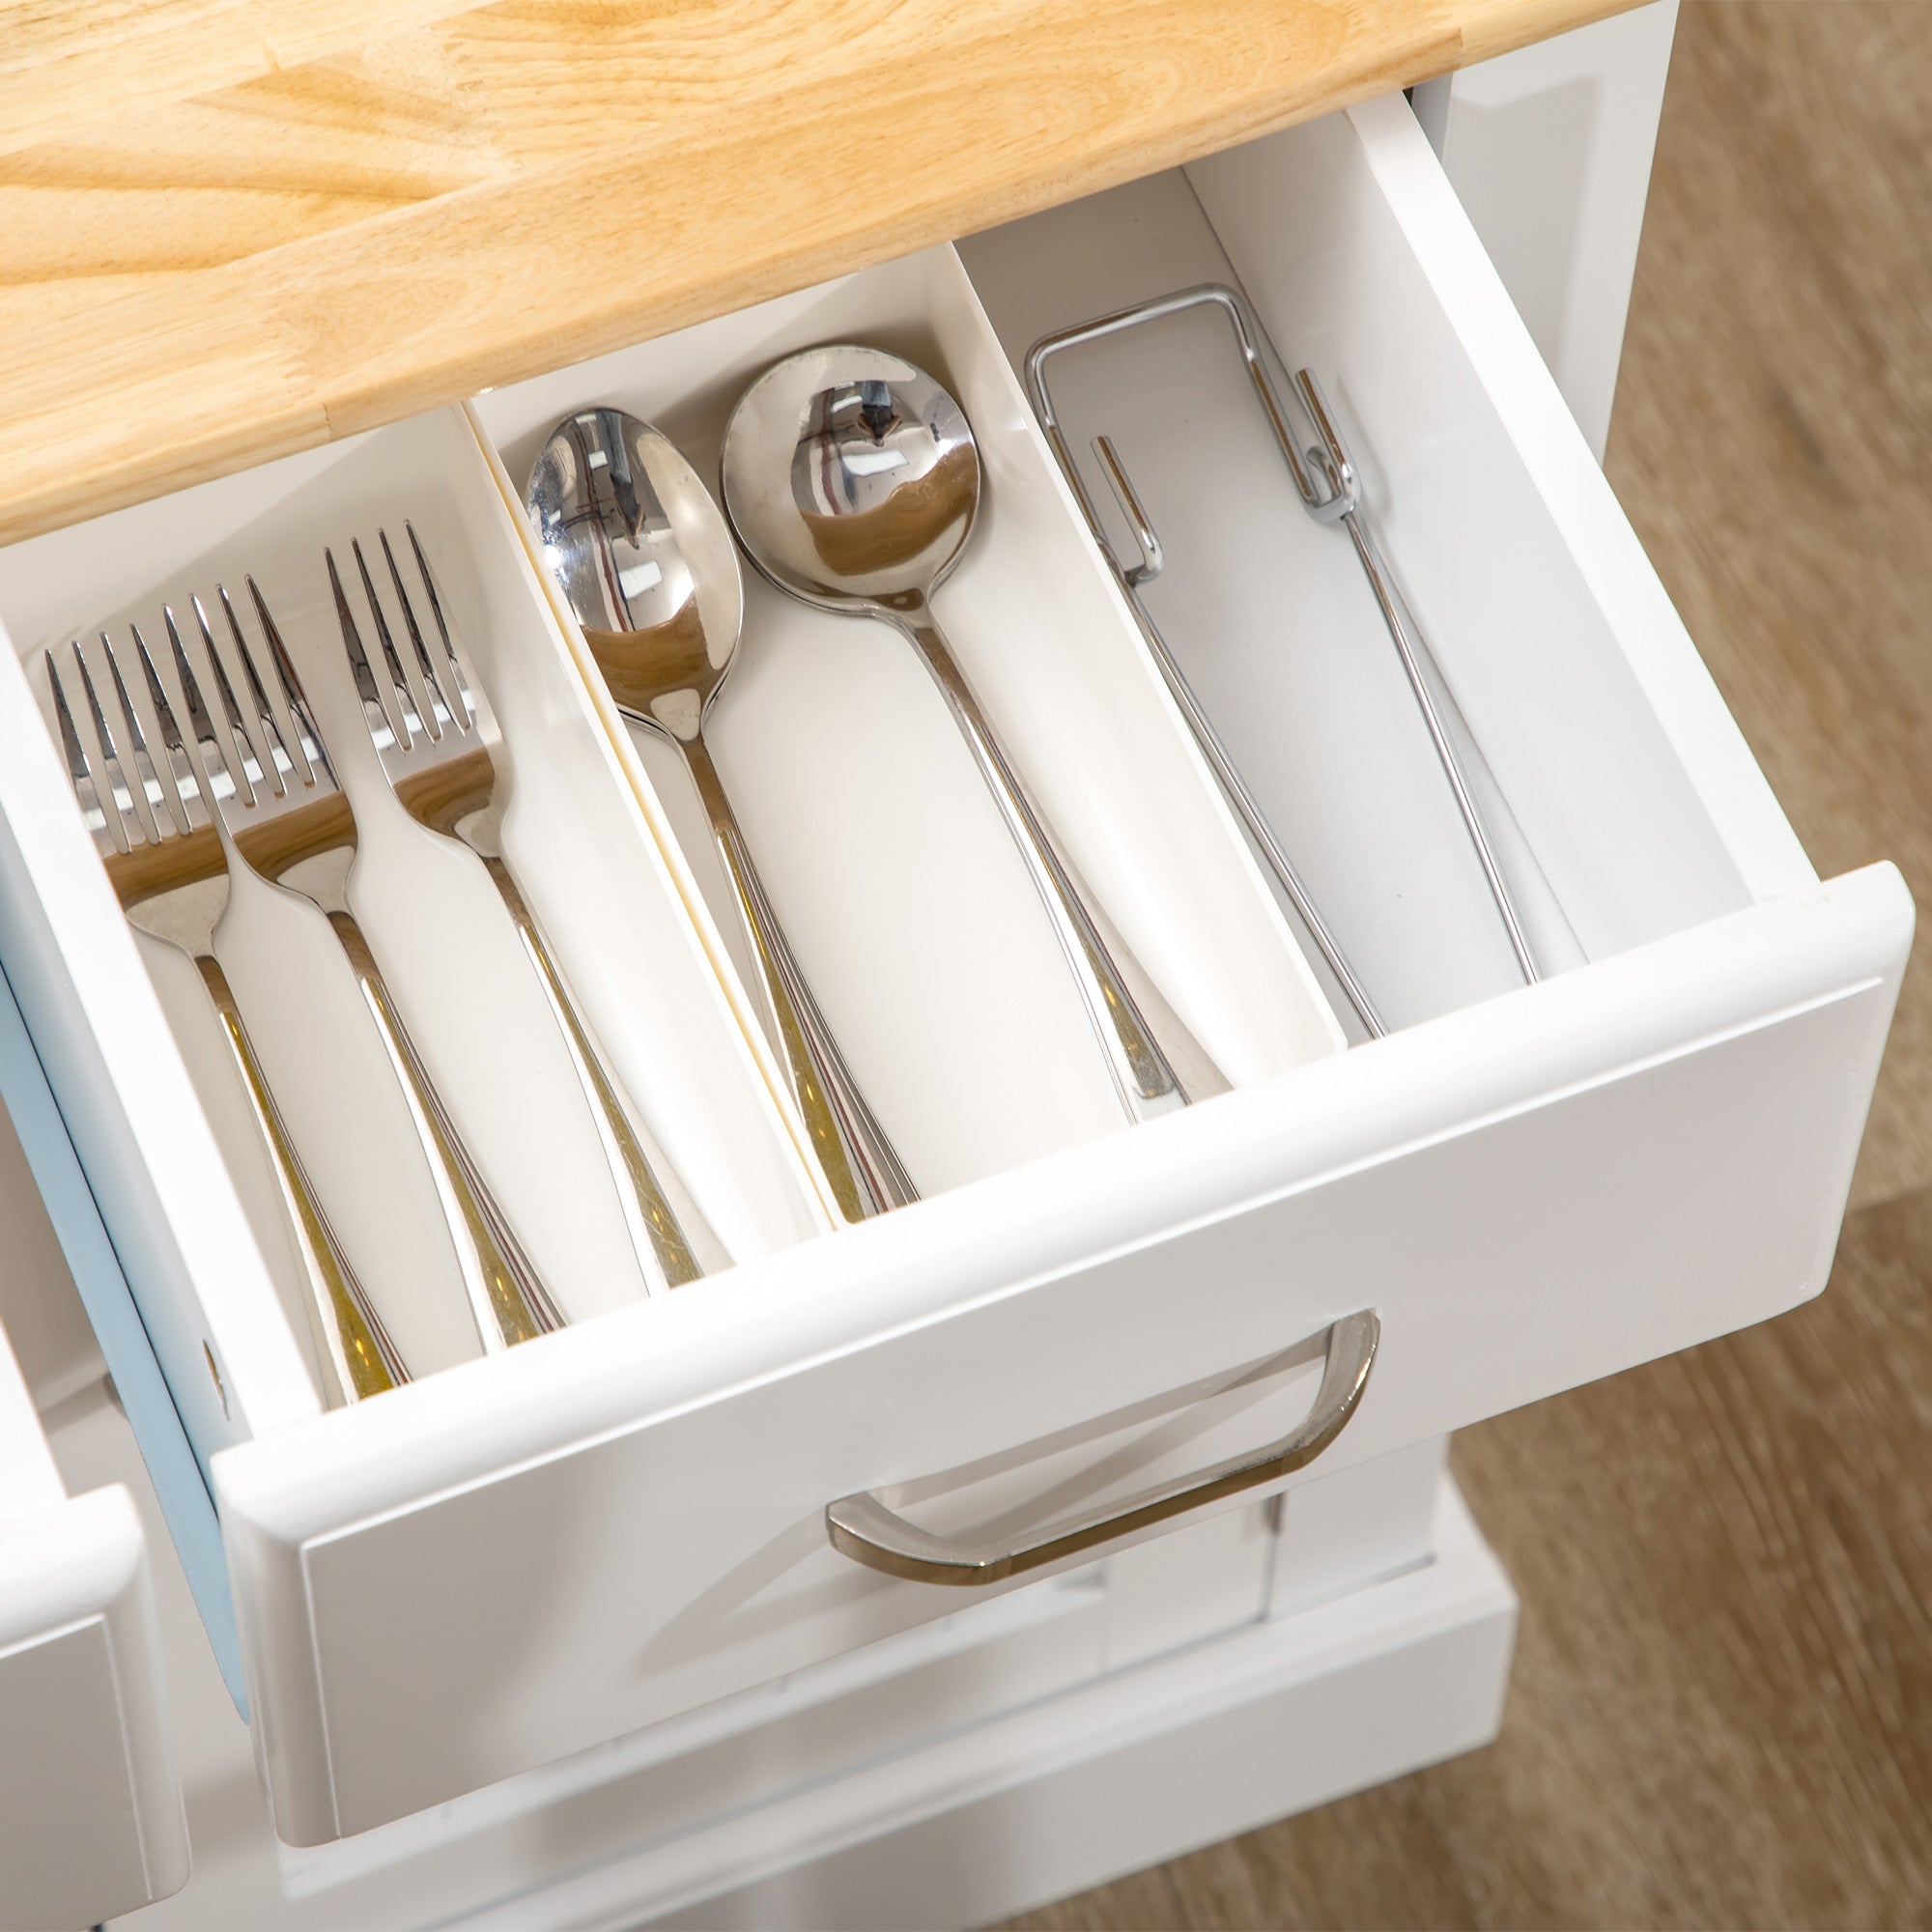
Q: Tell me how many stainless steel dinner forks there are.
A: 3